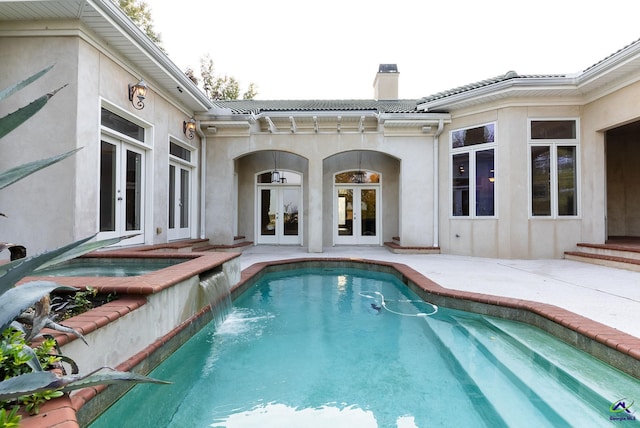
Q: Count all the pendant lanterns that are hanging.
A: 2